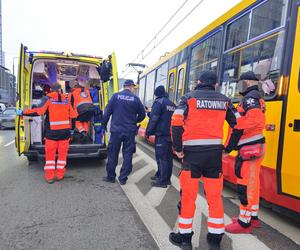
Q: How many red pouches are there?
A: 1